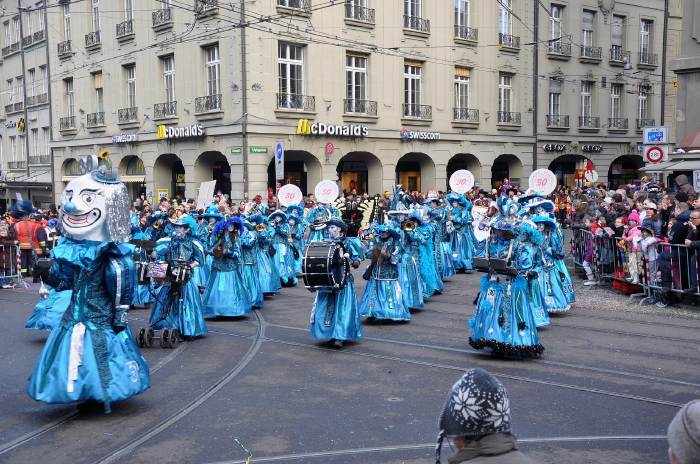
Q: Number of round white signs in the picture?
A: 4